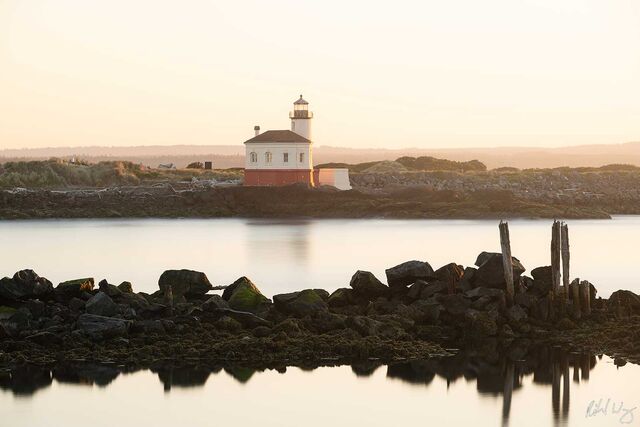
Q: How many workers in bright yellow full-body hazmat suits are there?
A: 0